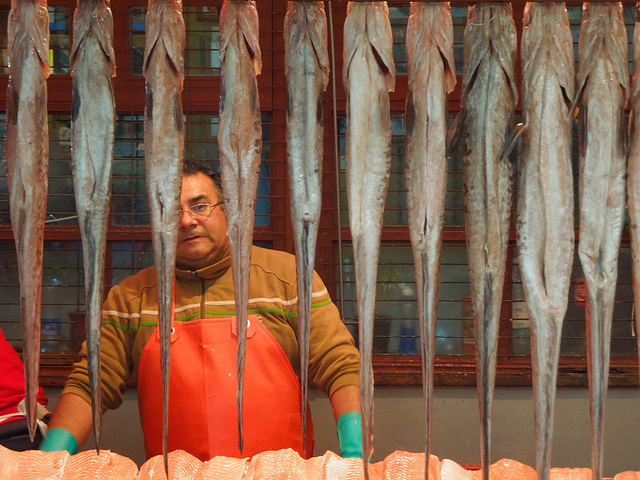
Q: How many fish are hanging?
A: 11